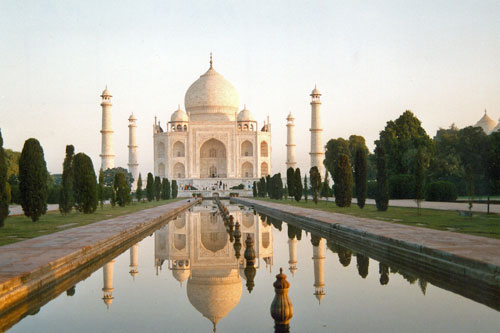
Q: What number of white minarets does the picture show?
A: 4